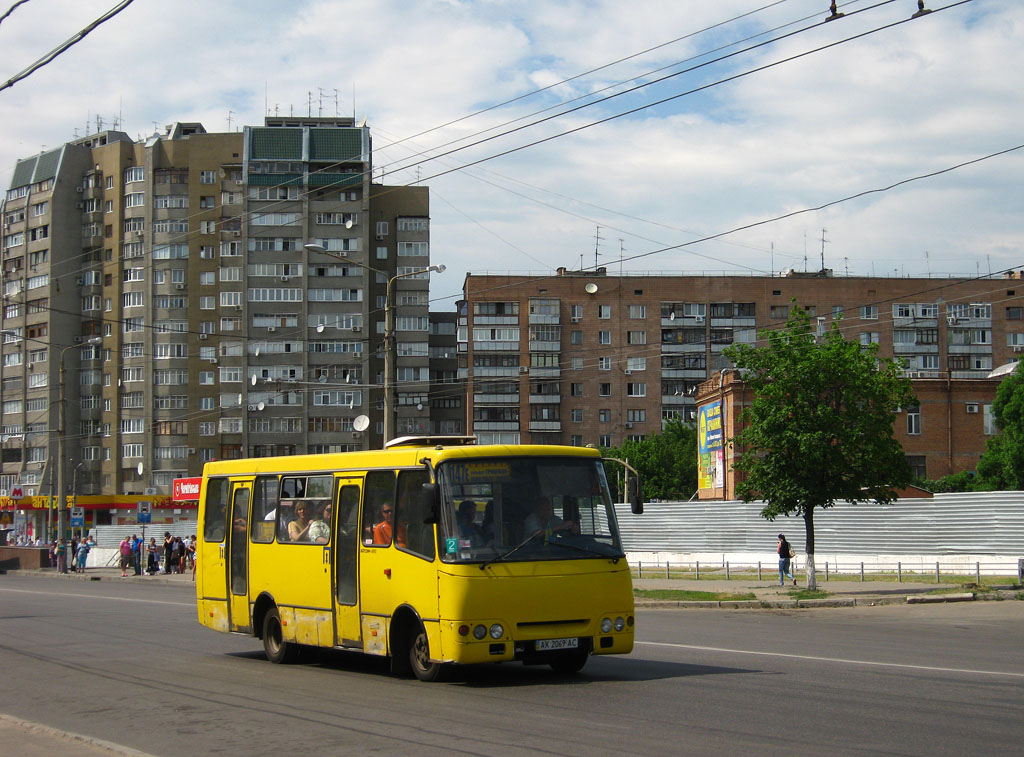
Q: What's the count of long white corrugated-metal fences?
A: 1